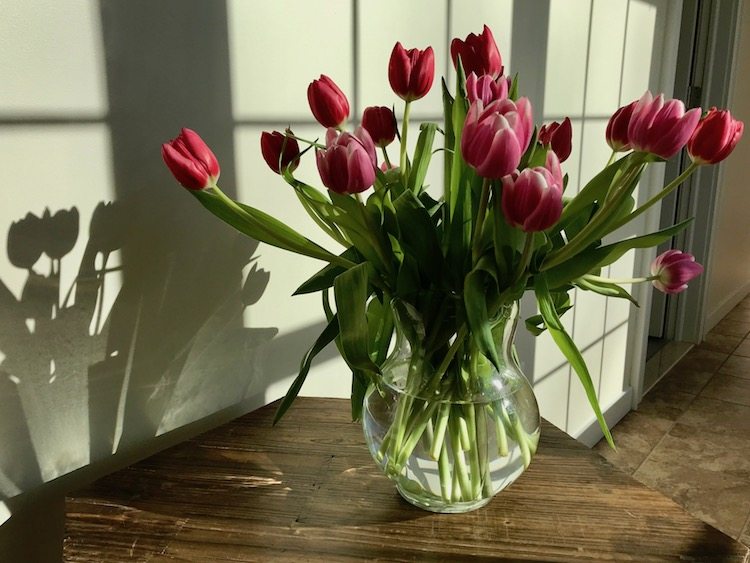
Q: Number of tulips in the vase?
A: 15